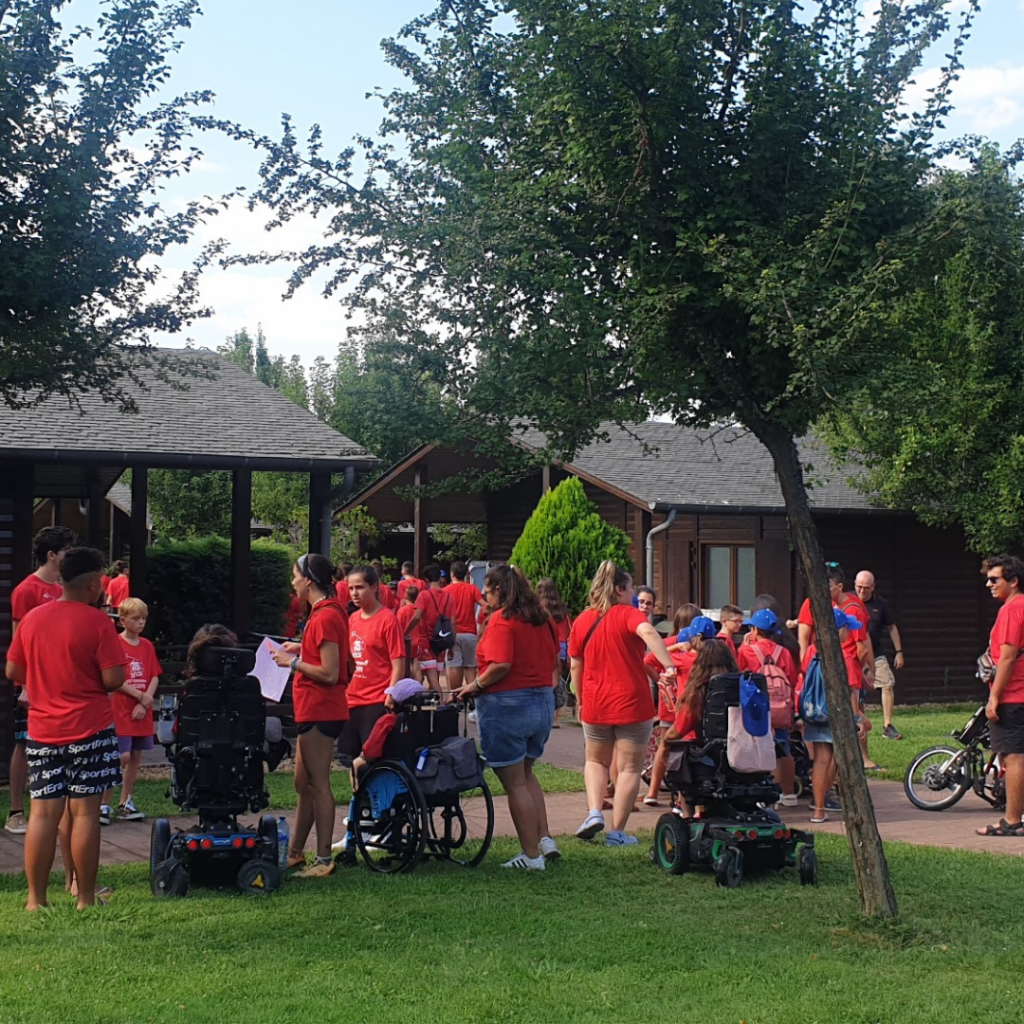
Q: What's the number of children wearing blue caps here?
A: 4